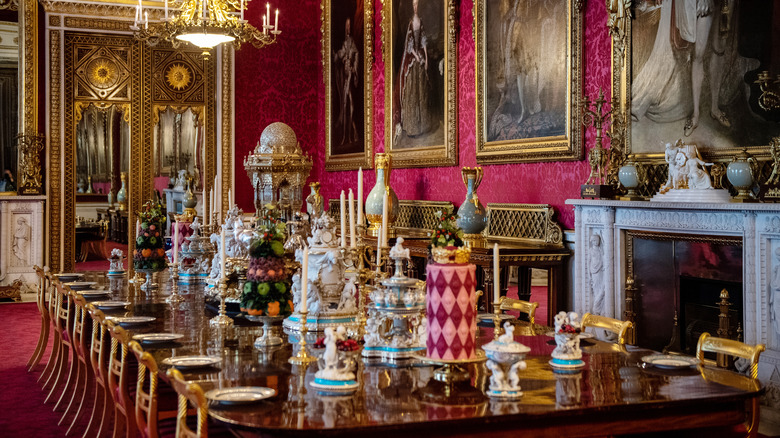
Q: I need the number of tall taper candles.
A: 14